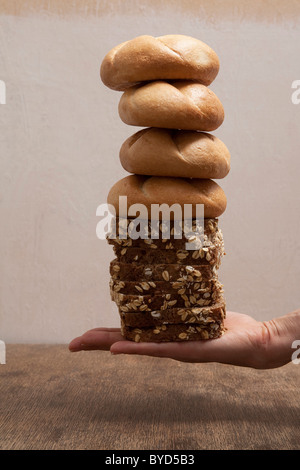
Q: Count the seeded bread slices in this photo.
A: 8